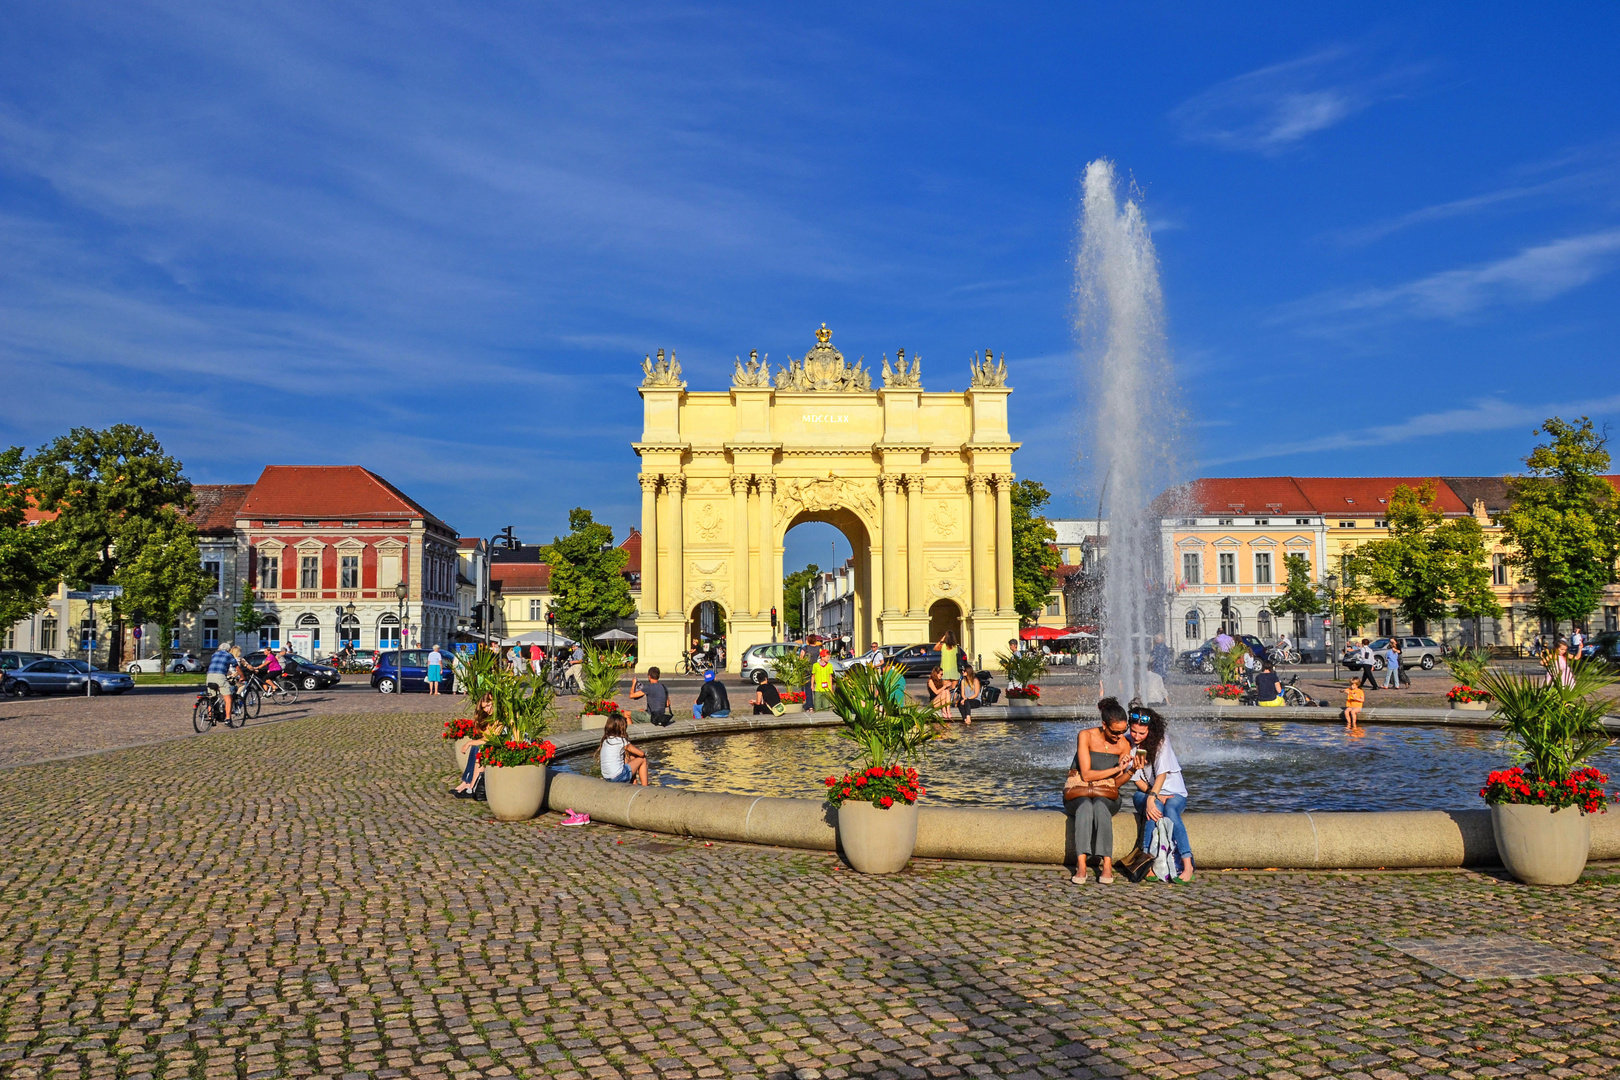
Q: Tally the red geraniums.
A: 9